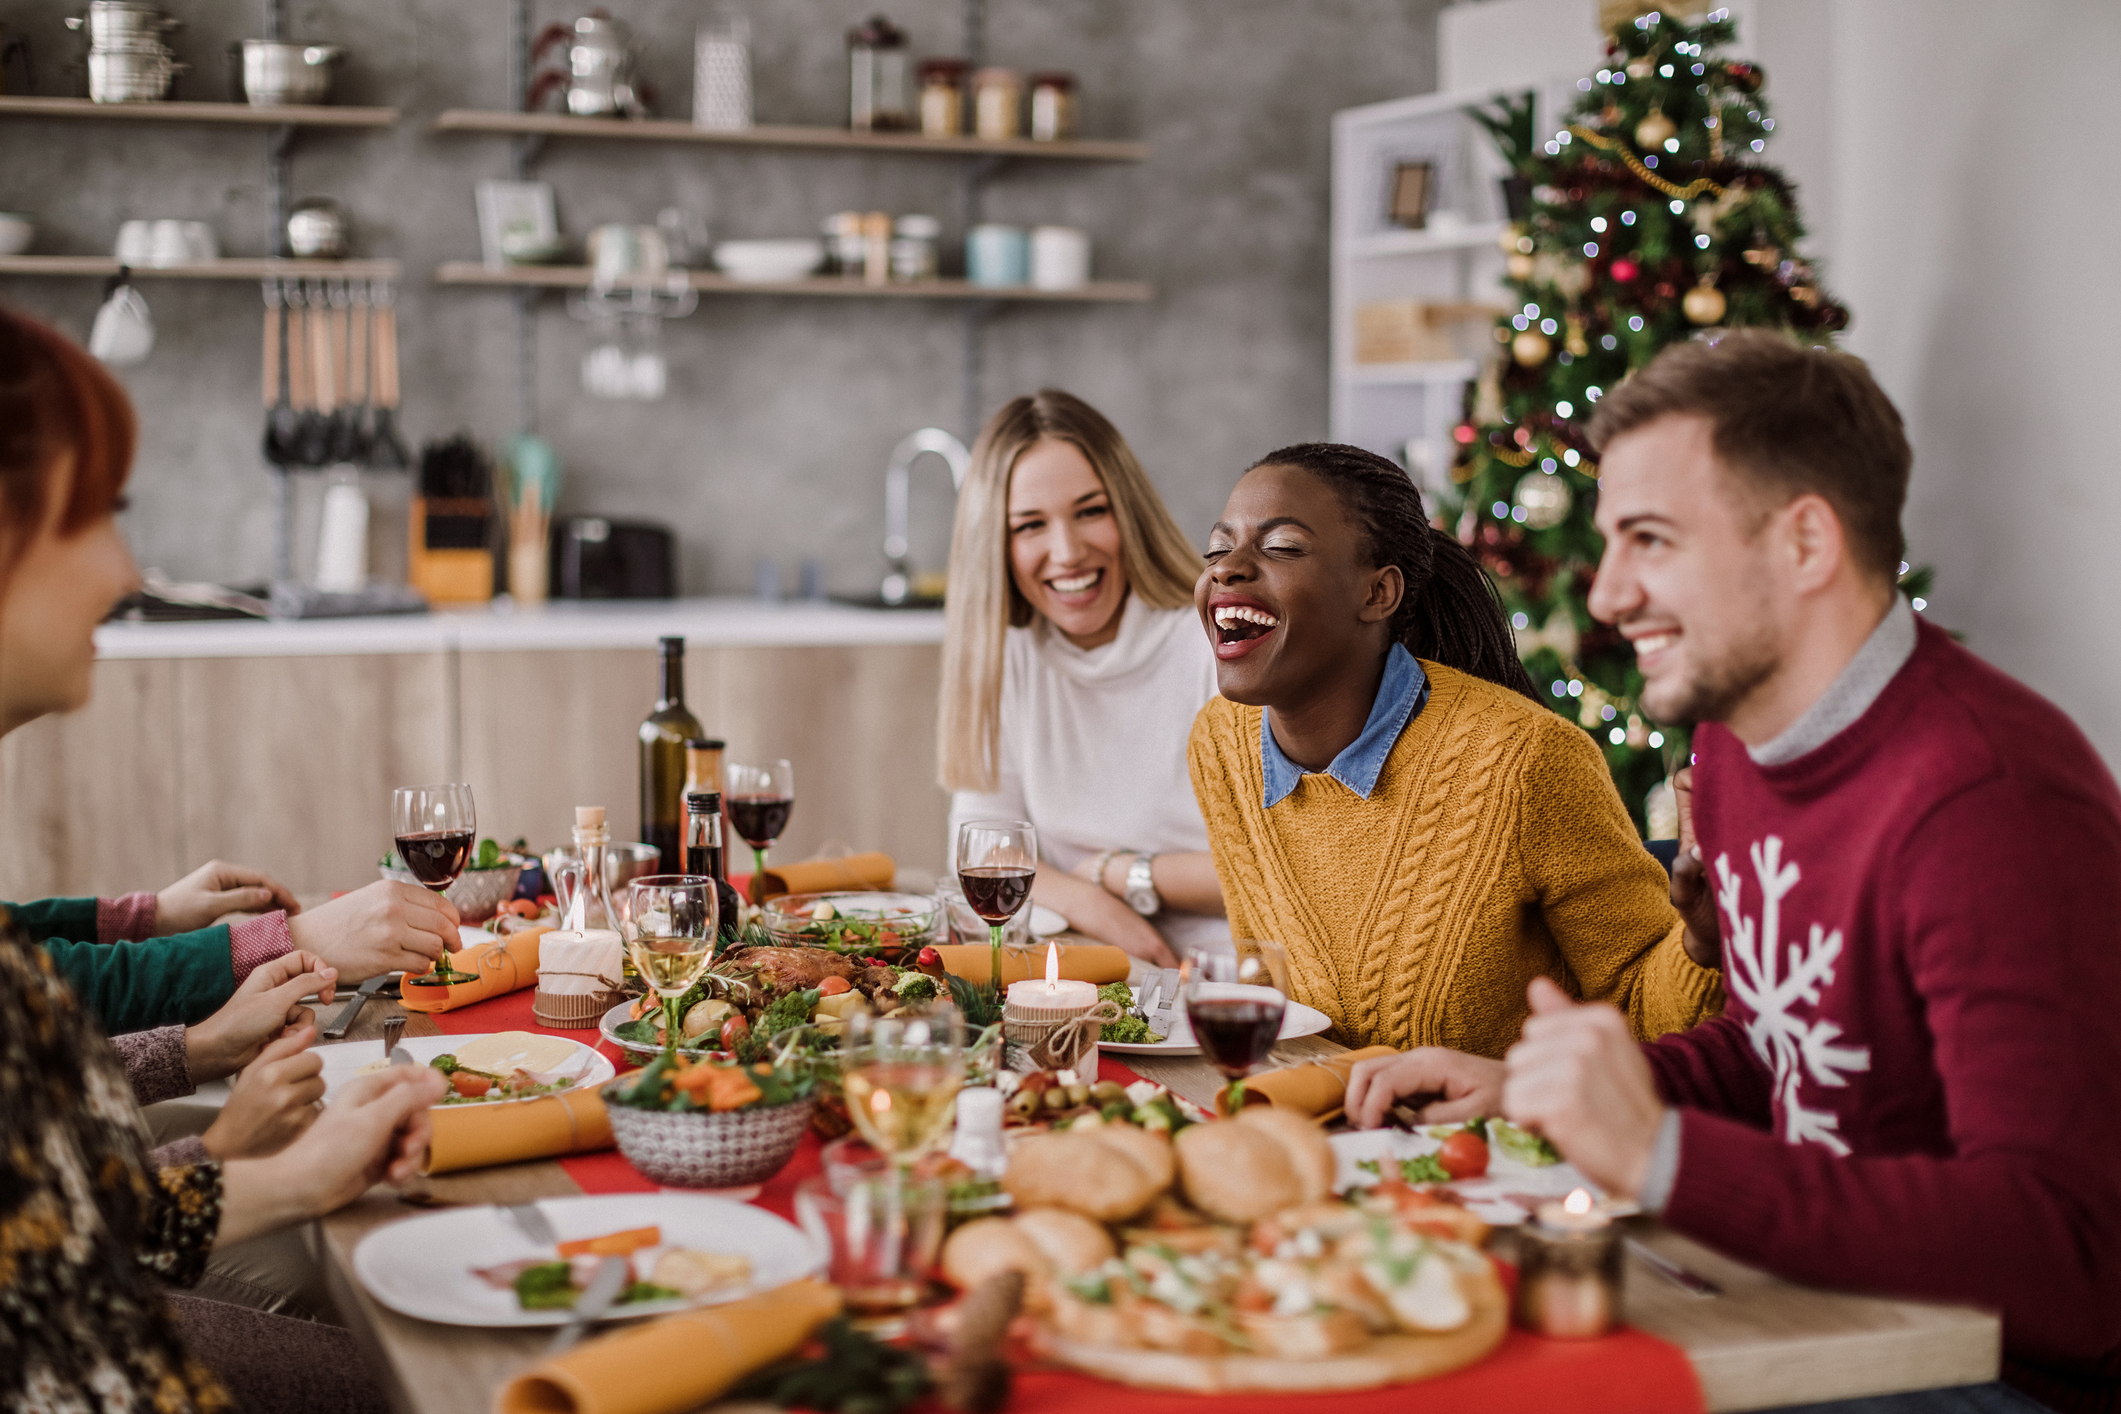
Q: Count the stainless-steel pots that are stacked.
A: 2